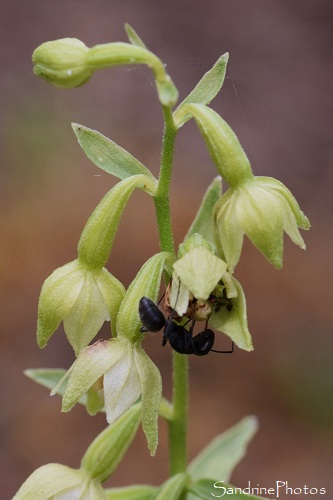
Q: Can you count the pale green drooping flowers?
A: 5